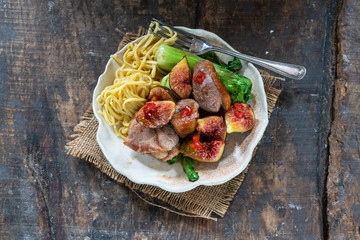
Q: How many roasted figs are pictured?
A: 6